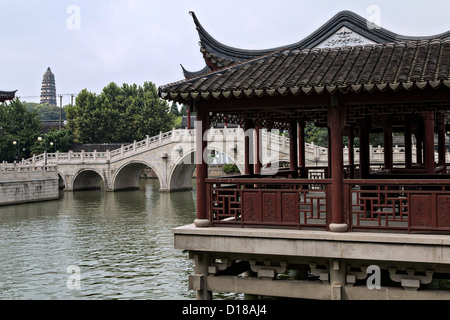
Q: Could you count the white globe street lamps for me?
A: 3